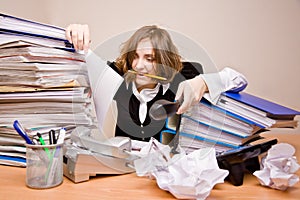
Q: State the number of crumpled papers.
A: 3